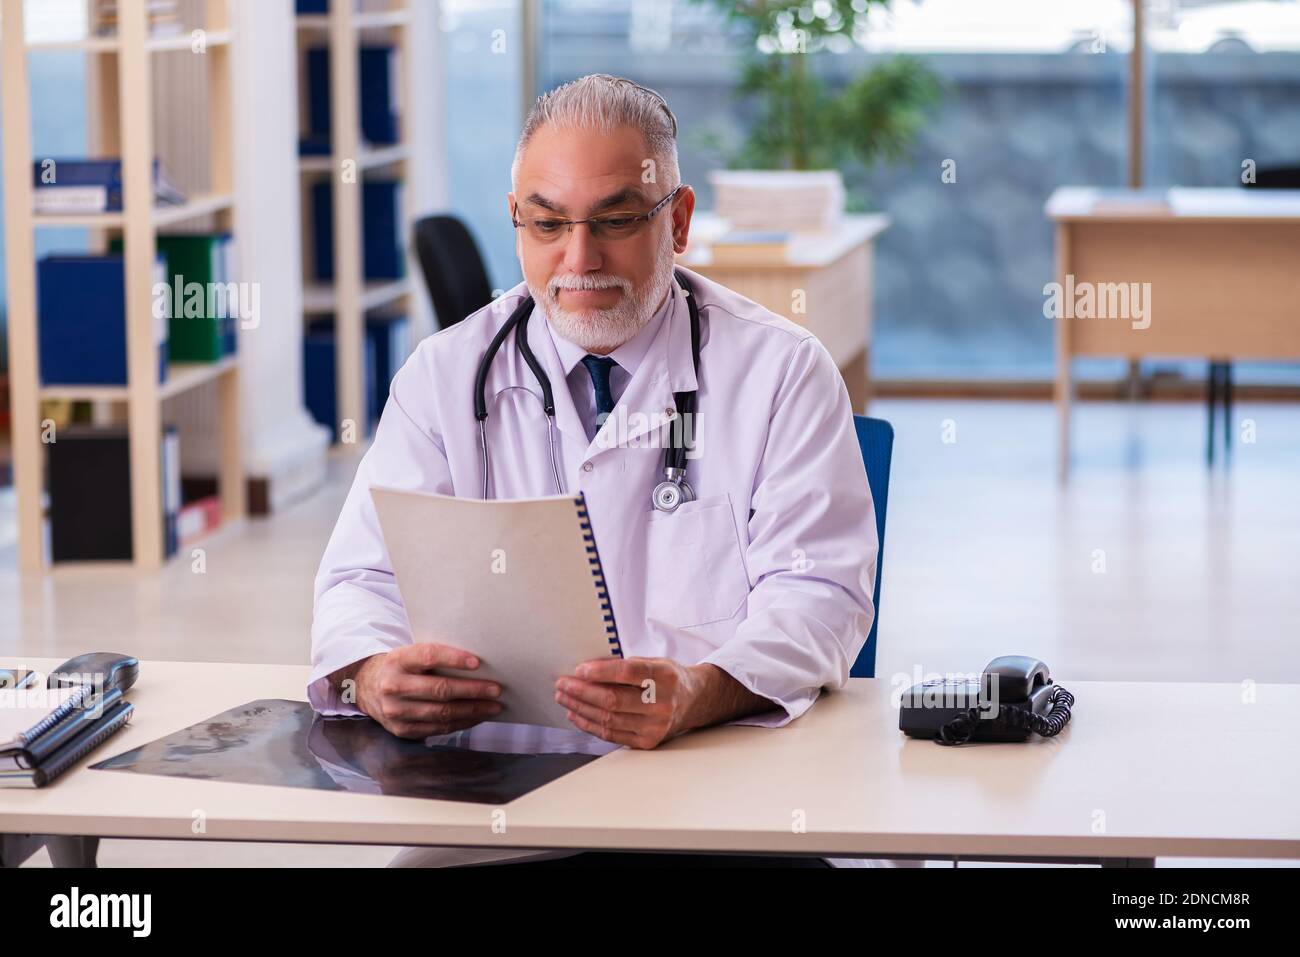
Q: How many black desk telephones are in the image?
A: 1